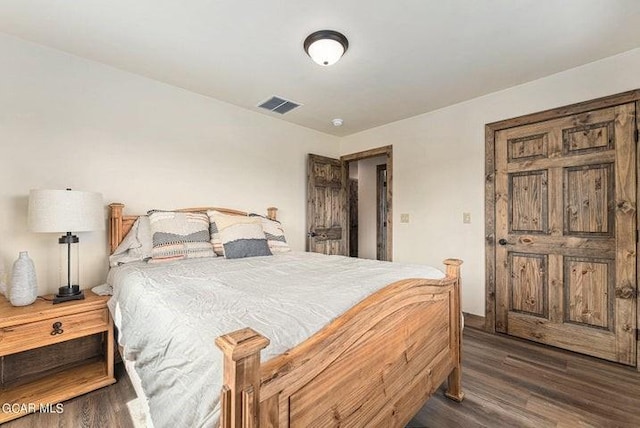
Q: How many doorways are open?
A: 1